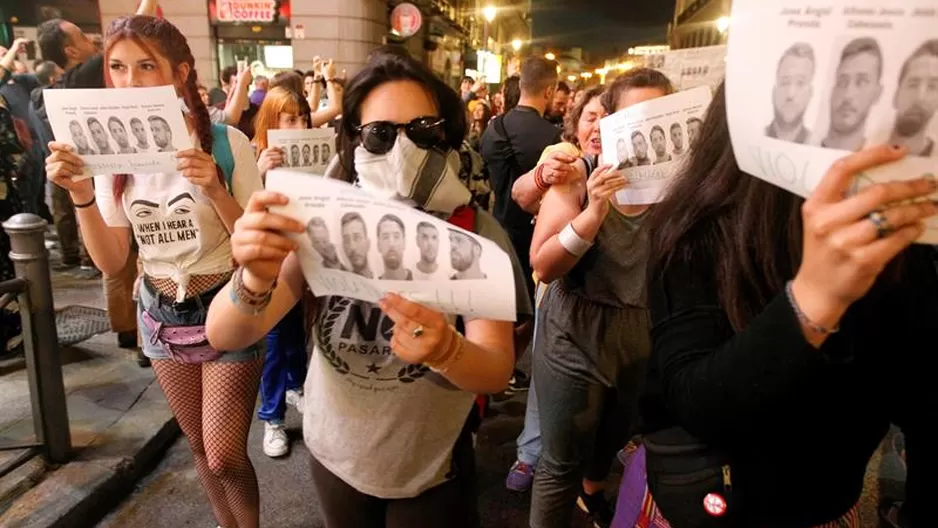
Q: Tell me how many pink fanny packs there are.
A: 1